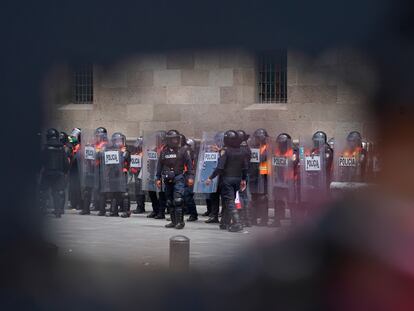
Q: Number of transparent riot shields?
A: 9